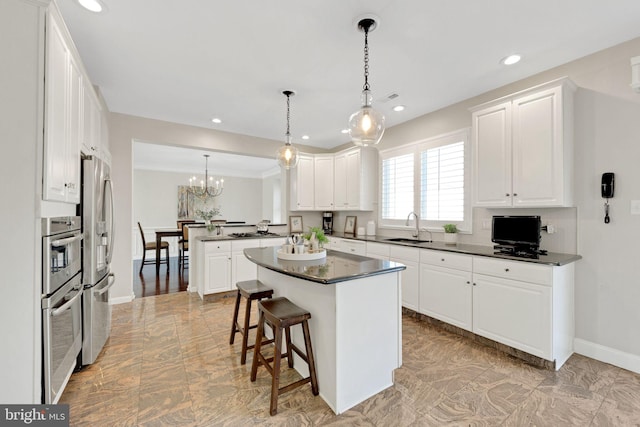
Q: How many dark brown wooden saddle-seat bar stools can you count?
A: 2